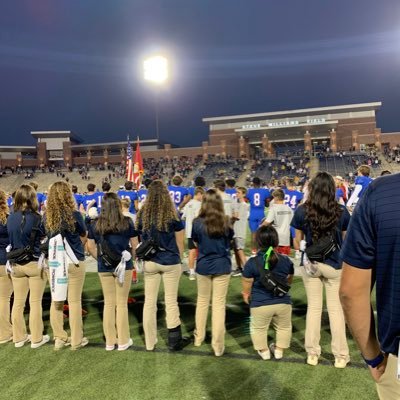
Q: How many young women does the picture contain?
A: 8